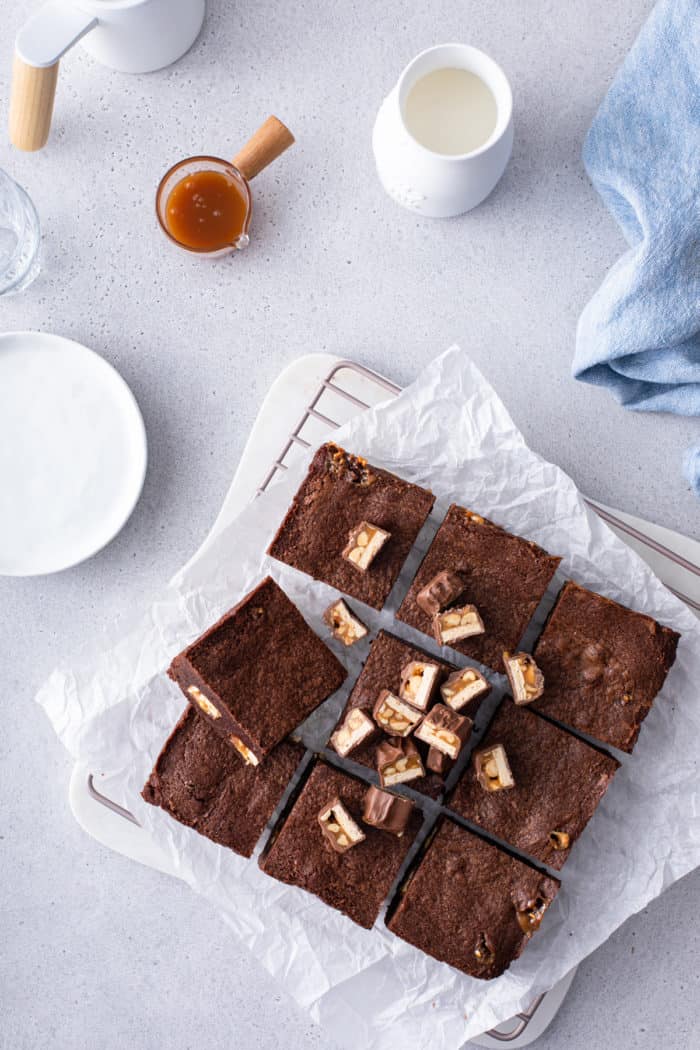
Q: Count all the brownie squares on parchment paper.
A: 9